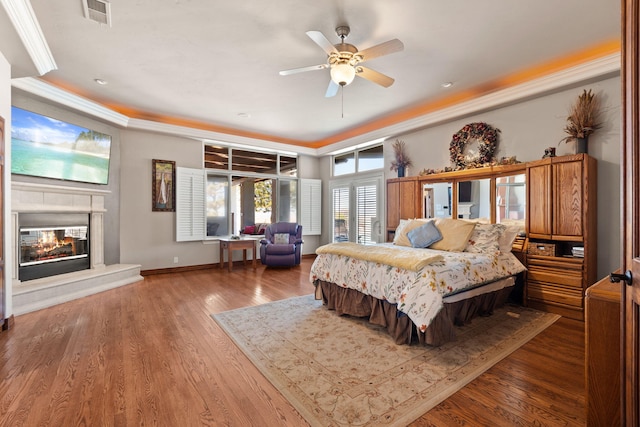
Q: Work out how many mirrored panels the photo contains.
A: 3